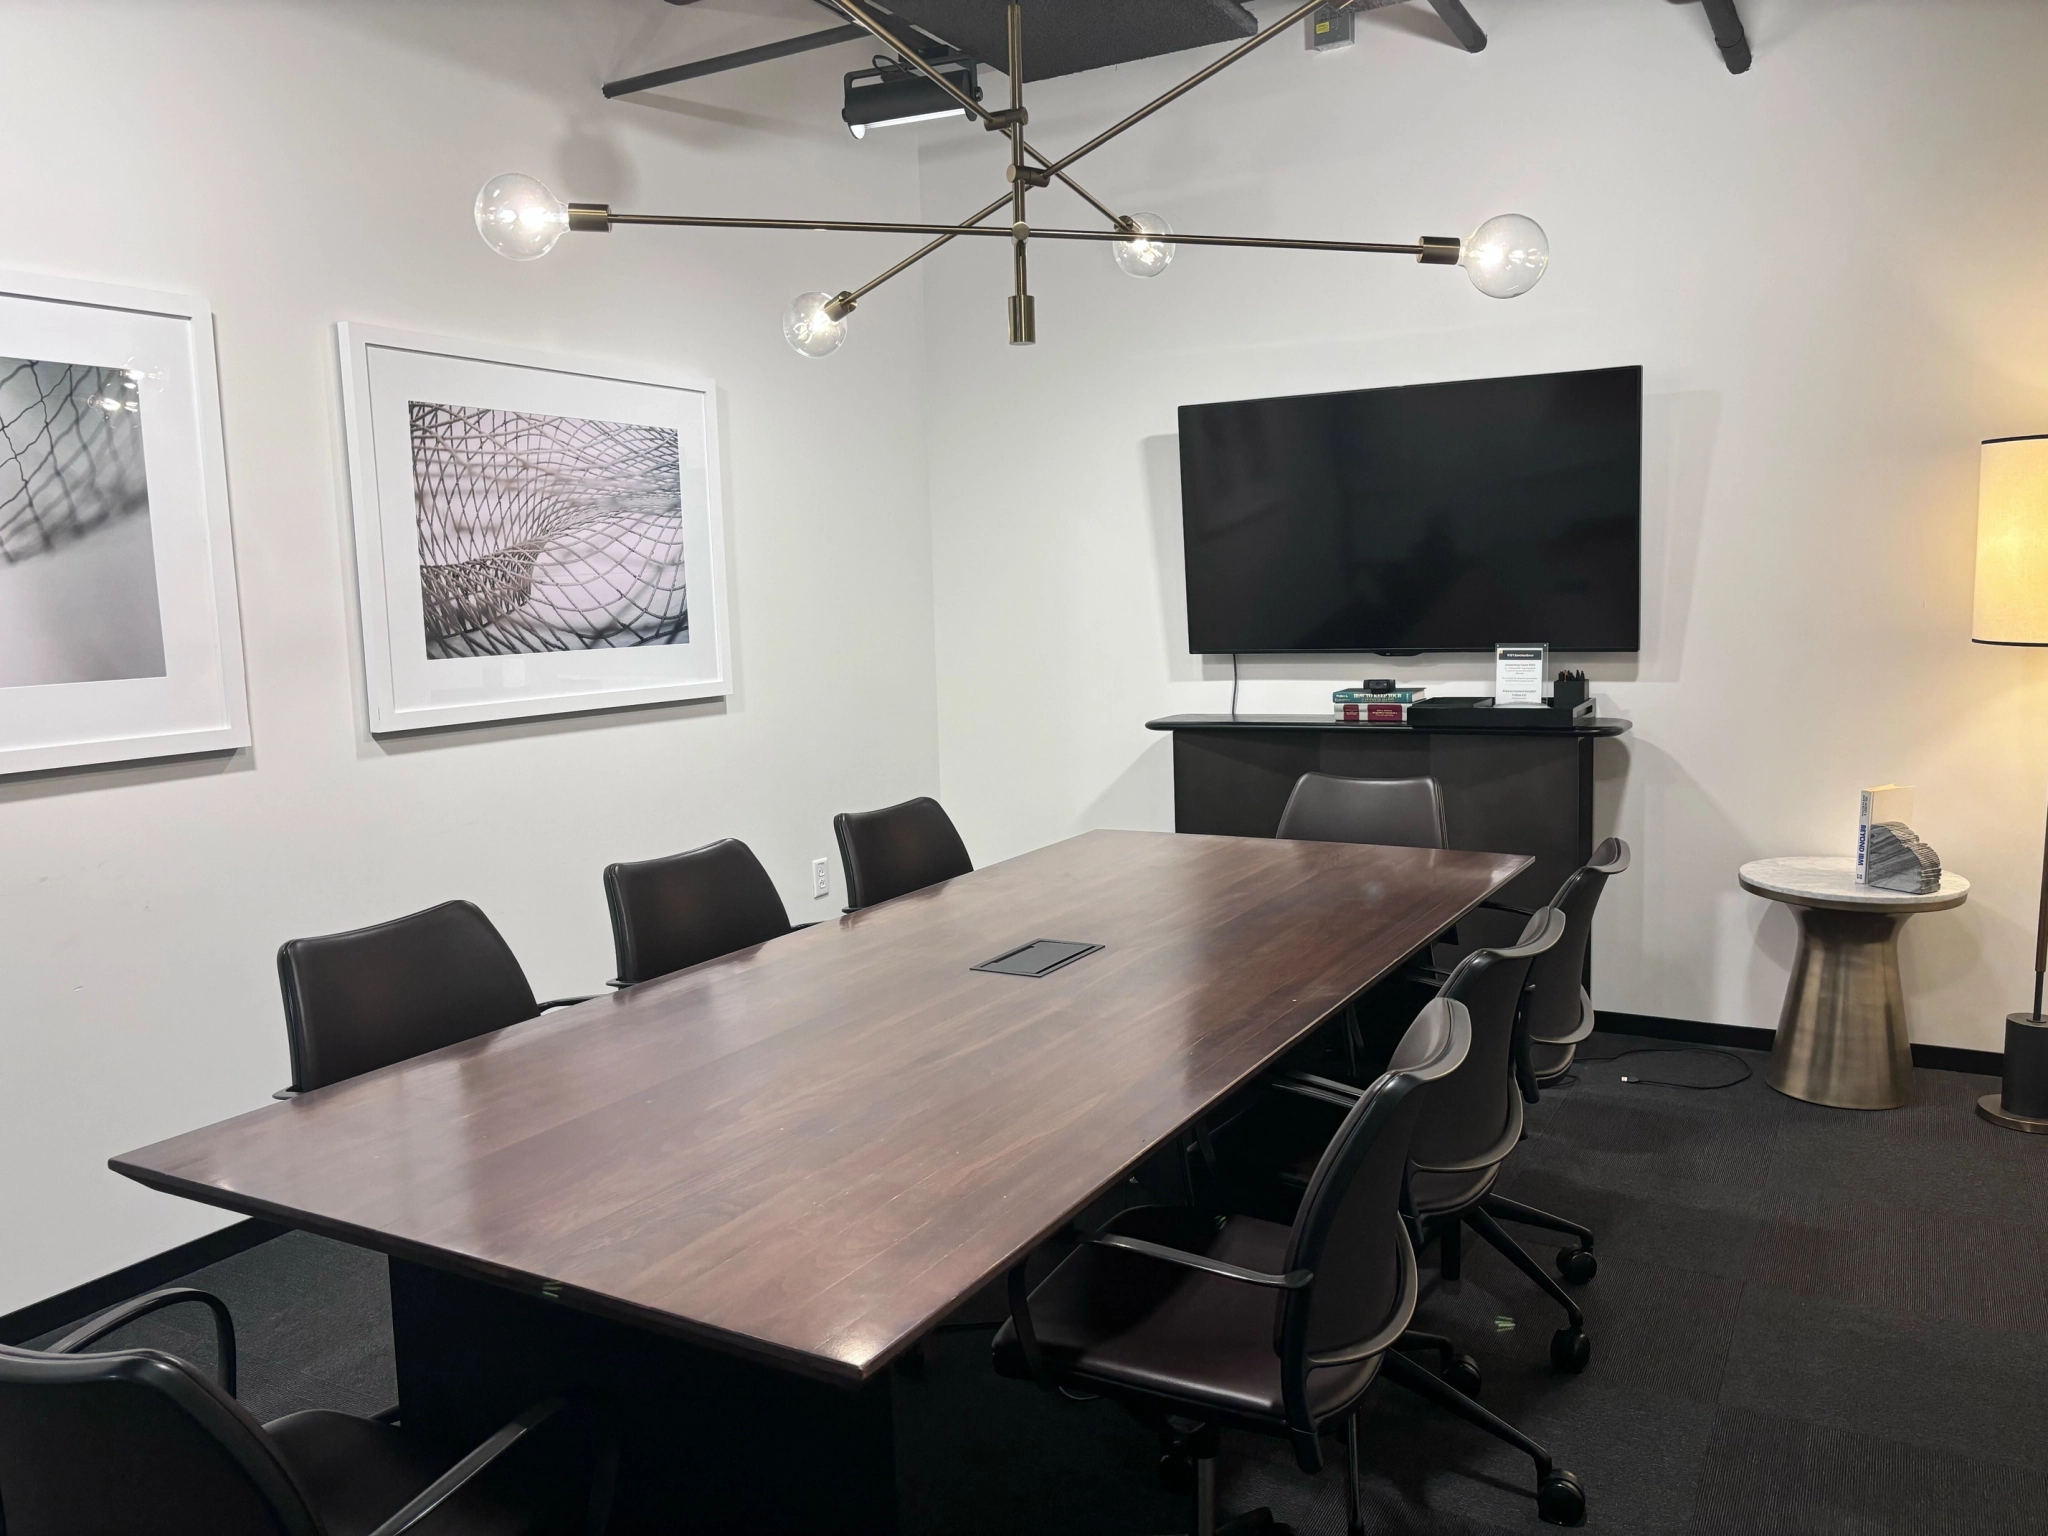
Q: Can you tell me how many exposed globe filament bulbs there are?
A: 4